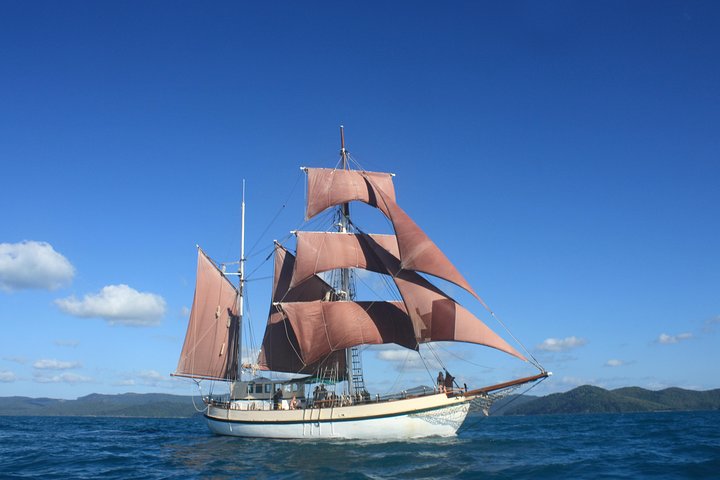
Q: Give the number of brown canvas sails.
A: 7